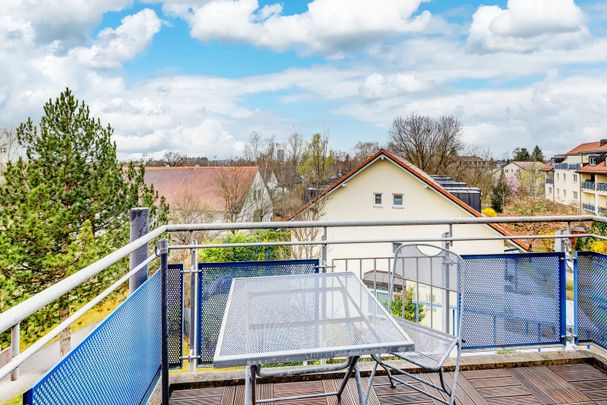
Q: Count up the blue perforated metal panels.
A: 5